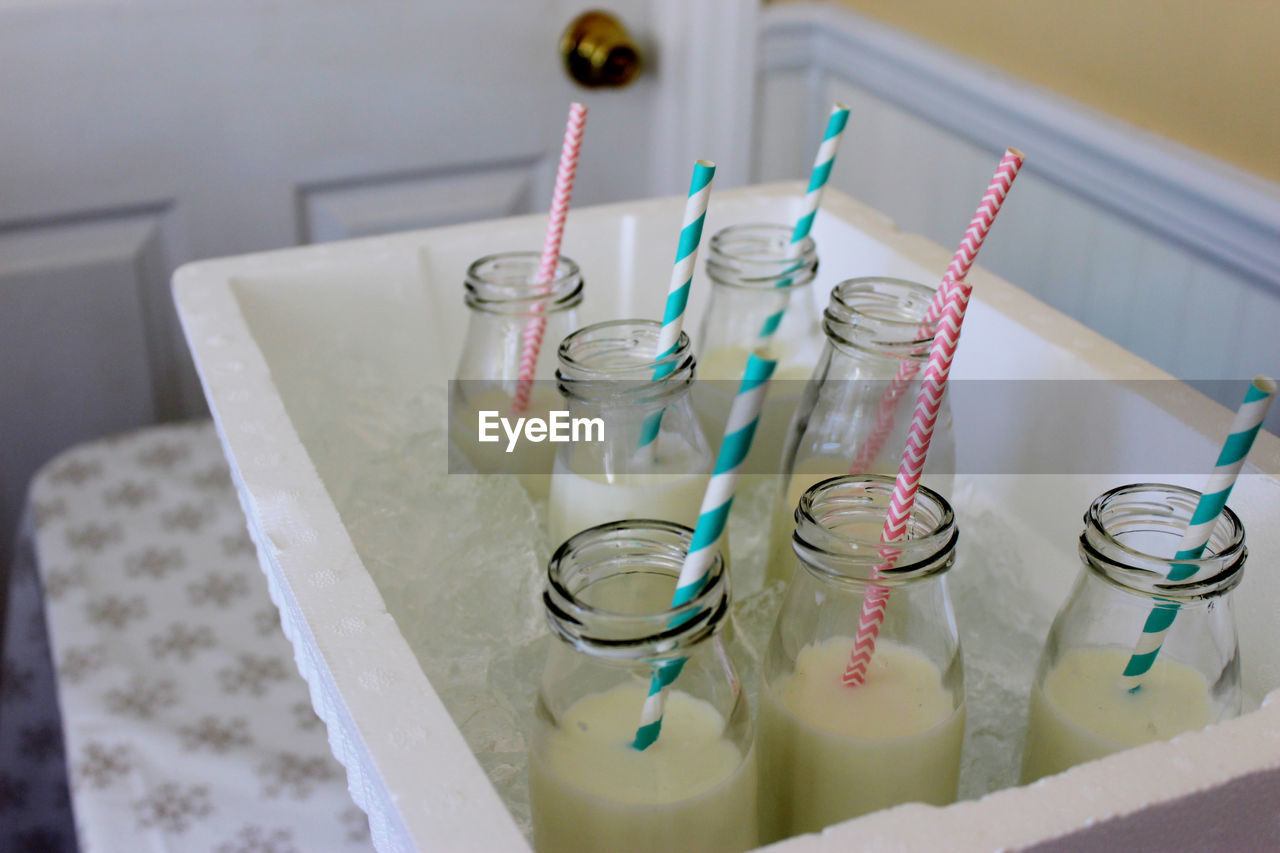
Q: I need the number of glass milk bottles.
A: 7